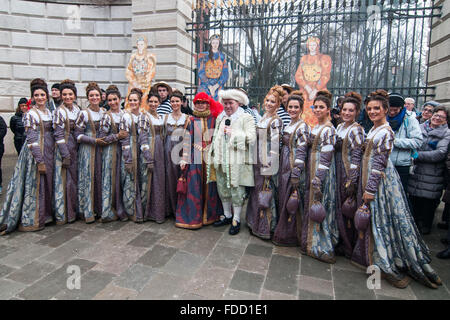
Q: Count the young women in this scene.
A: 12